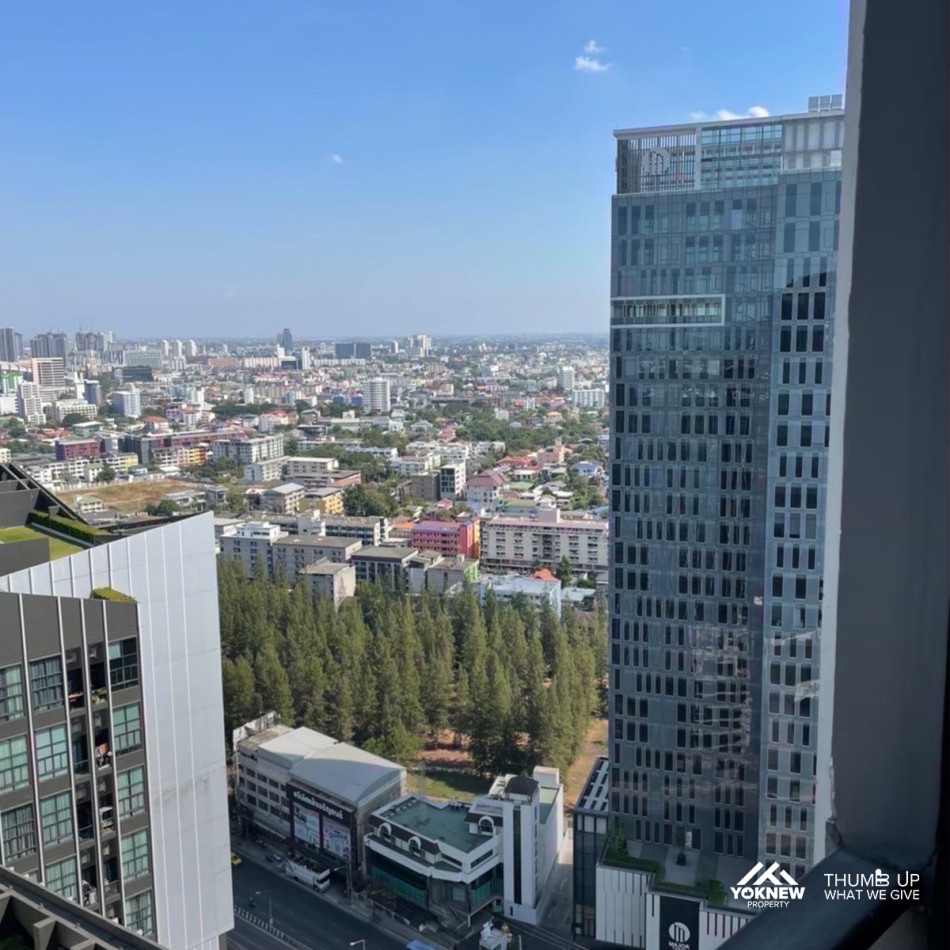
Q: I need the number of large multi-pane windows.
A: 12